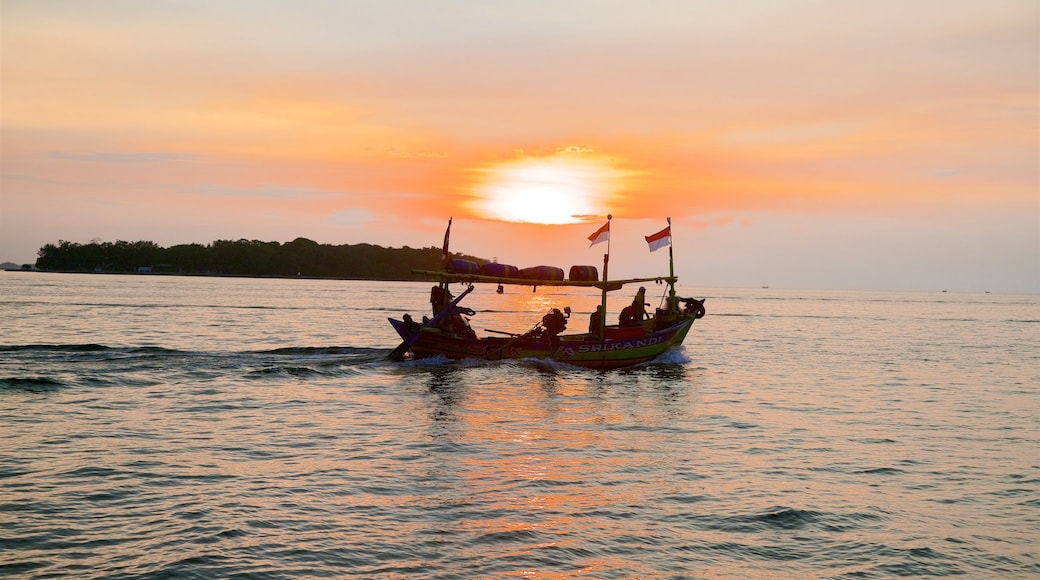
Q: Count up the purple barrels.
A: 4